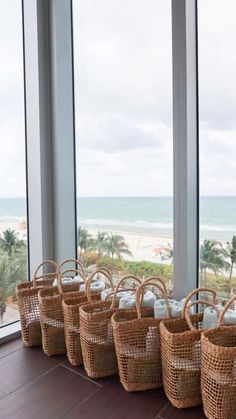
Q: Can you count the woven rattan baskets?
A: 7